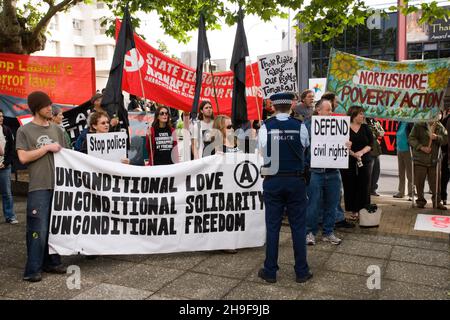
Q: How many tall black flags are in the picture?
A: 3